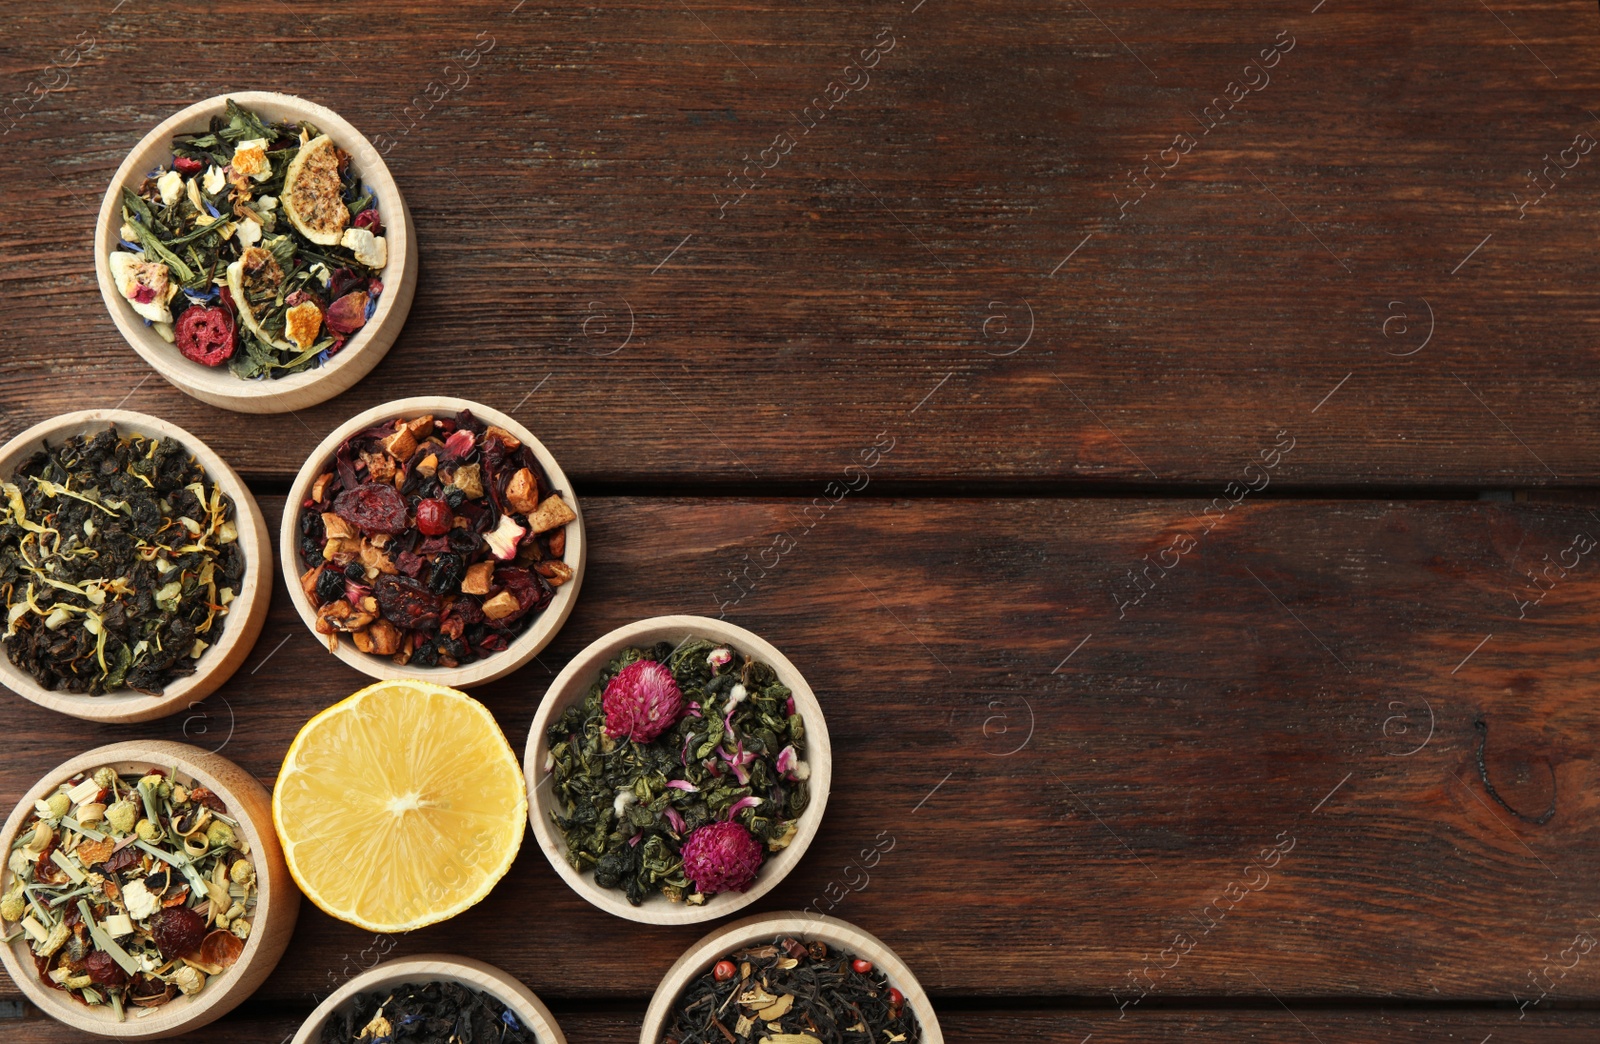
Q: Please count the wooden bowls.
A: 7